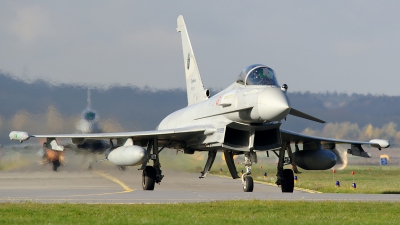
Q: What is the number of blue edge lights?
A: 6